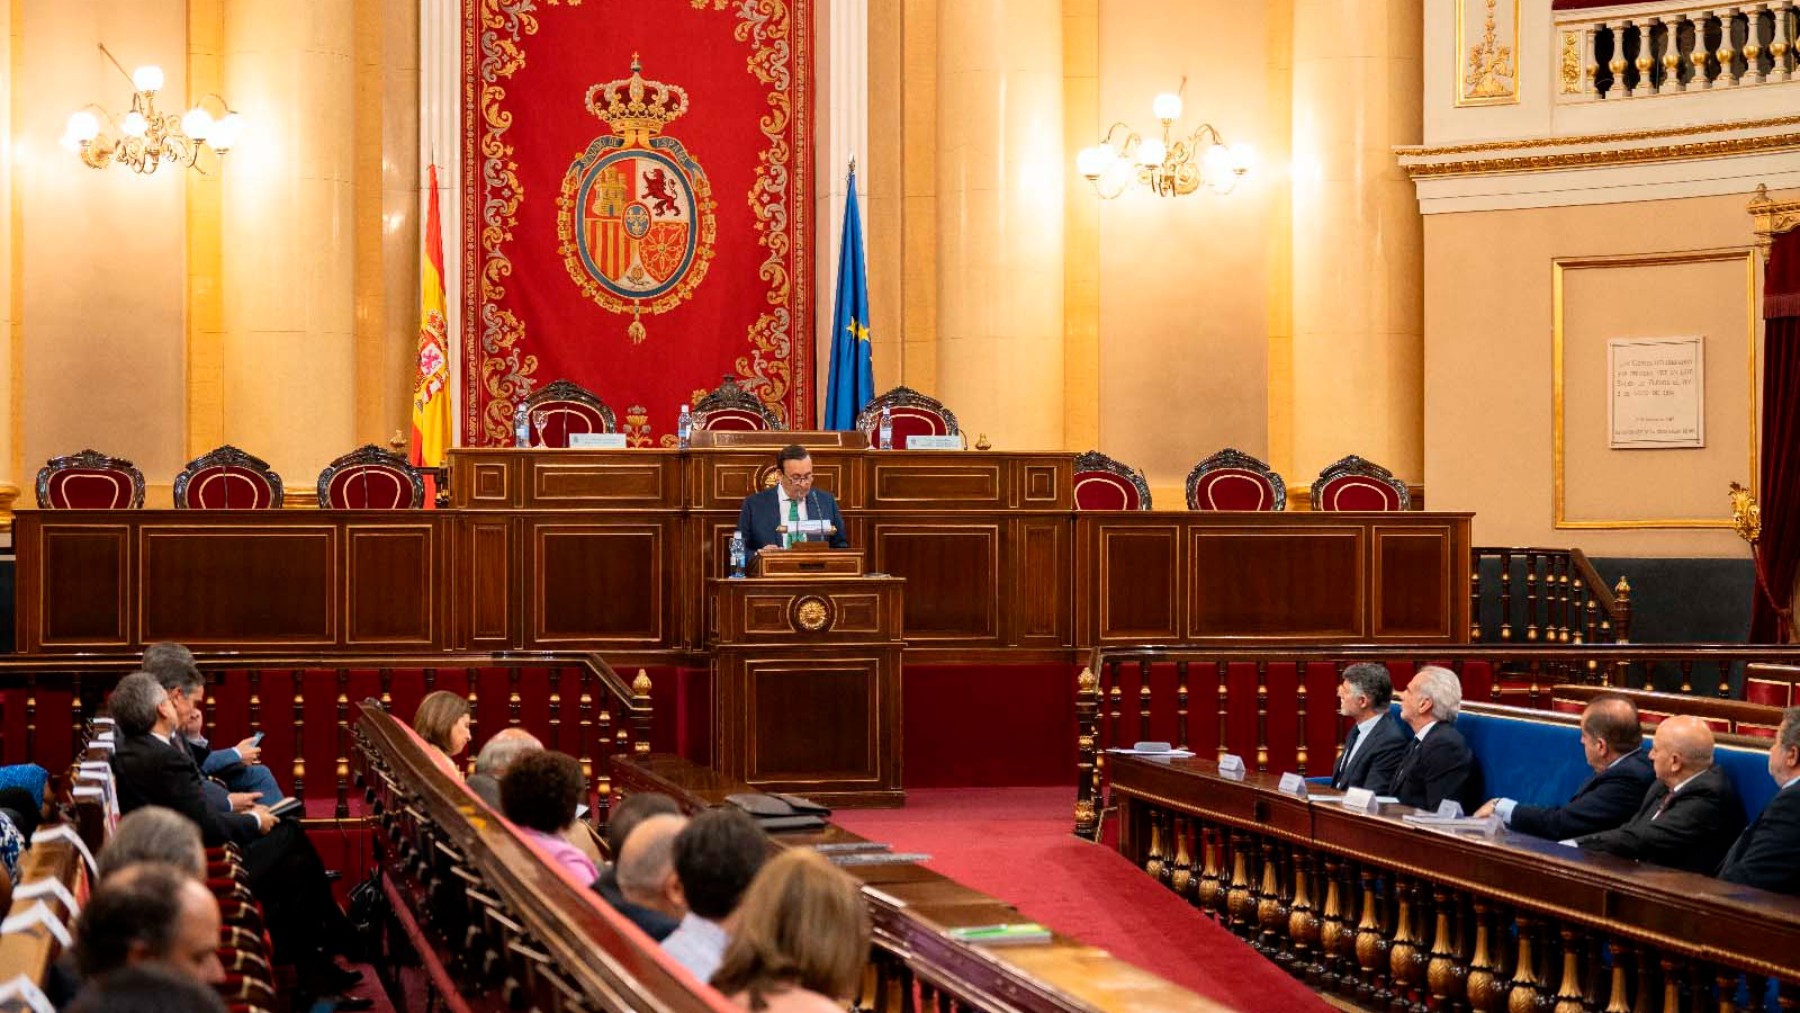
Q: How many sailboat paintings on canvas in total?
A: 0